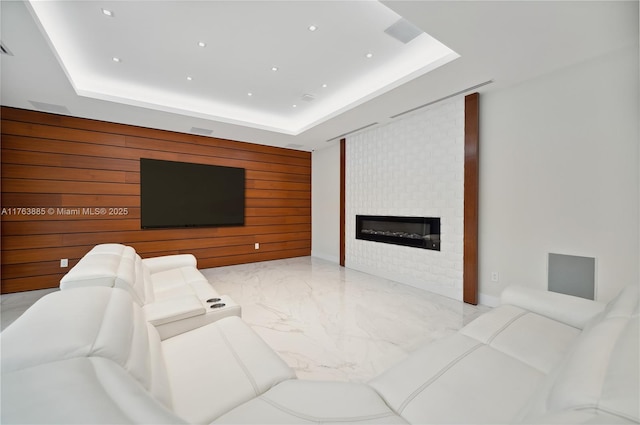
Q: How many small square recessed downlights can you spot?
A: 10